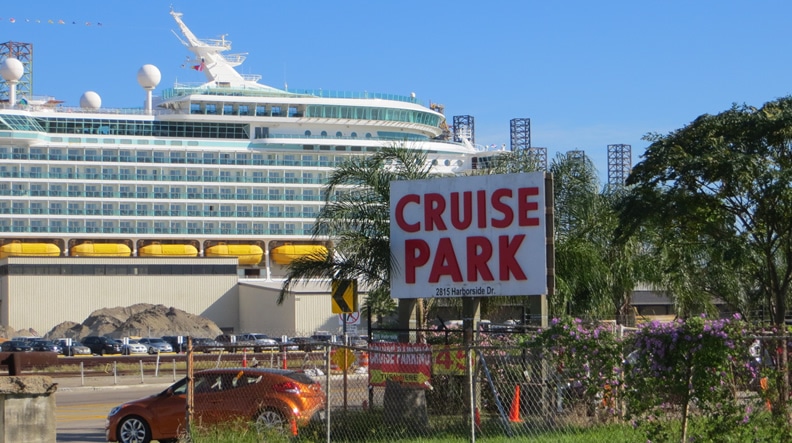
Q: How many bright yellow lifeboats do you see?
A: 5